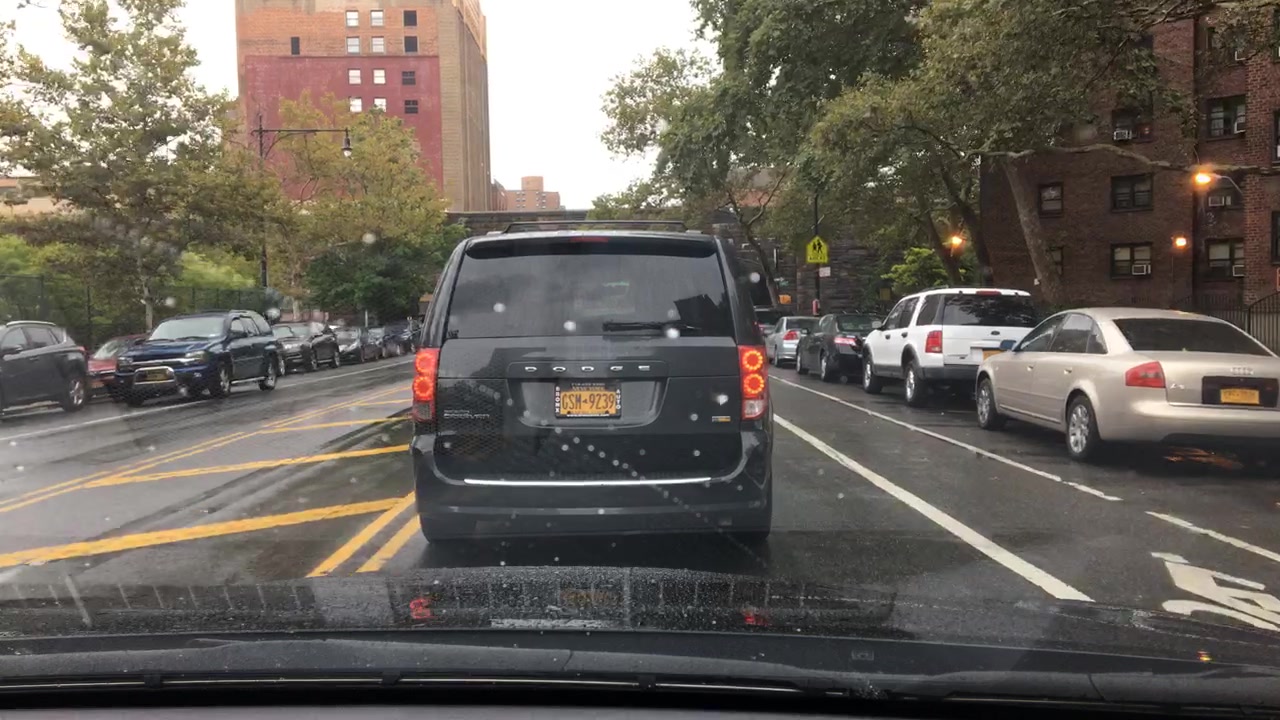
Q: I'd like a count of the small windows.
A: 13